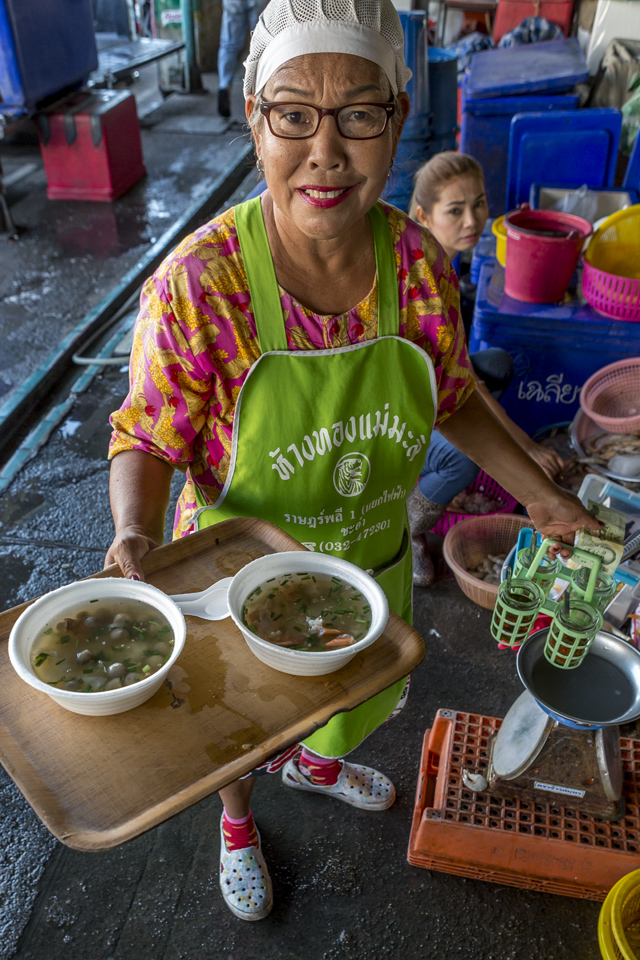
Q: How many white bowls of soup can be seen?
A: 2